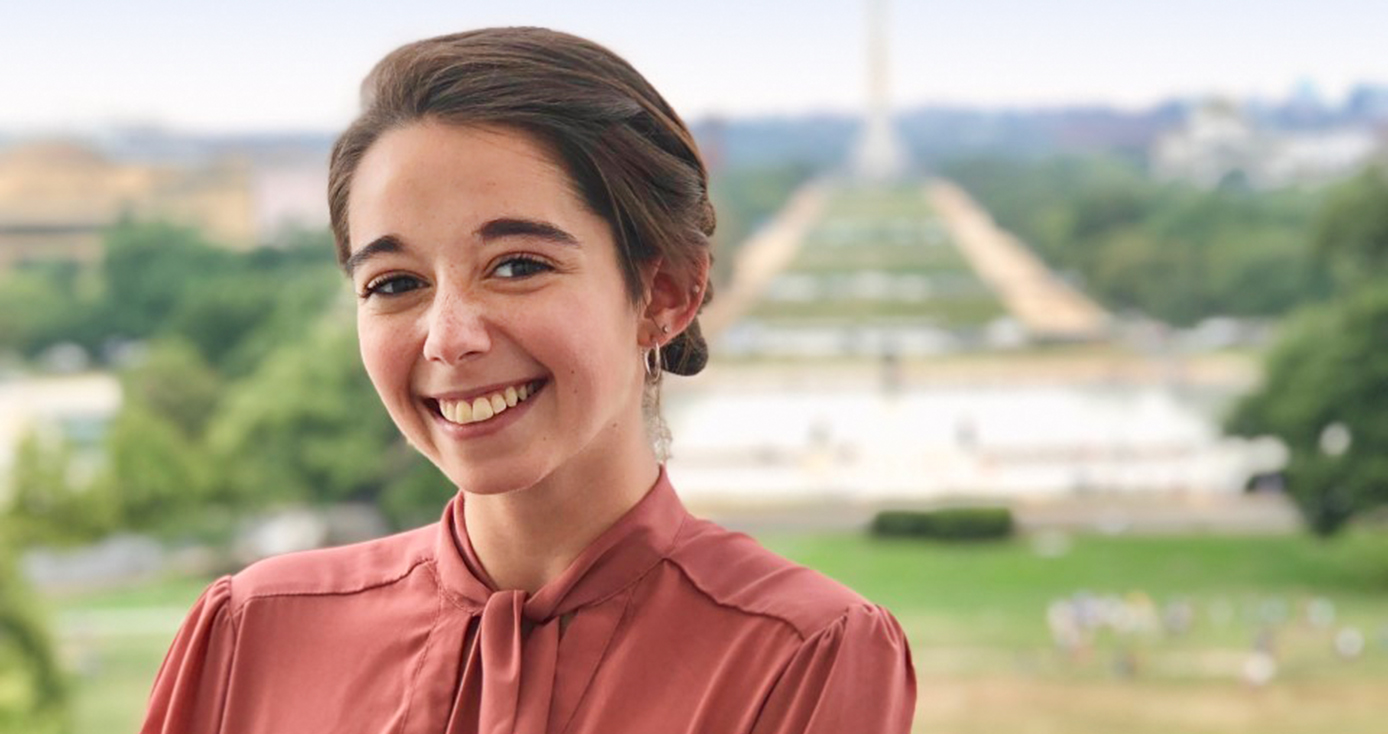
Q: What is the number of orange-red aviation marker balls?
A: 0